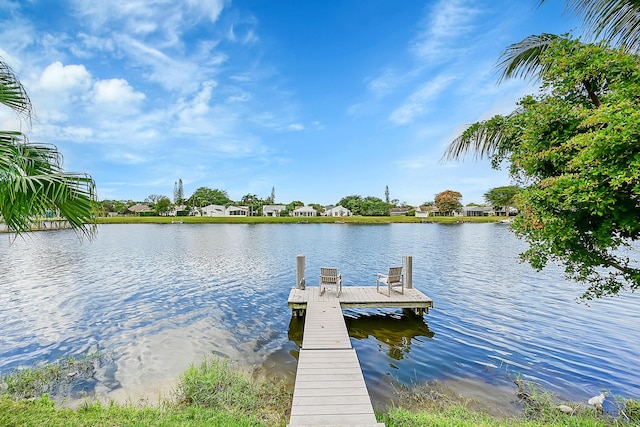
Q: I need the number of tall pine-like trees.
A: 4